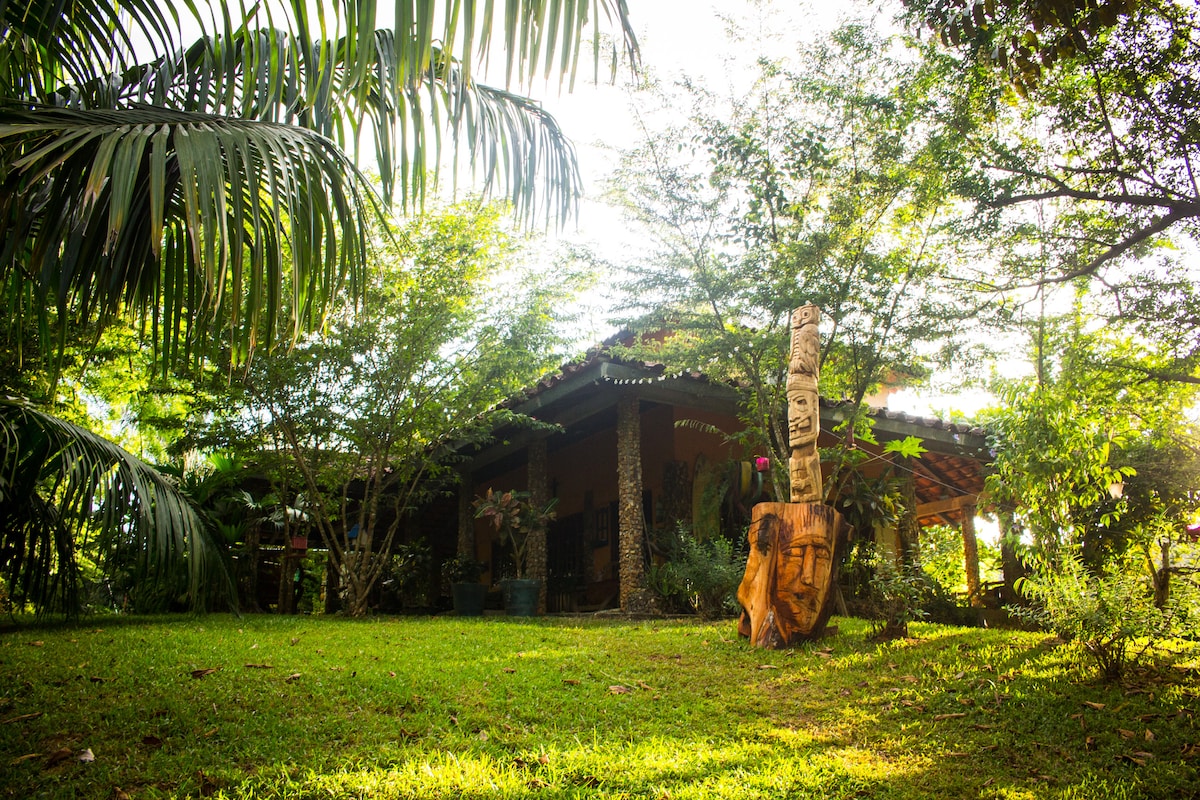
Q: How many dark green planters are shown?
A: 2